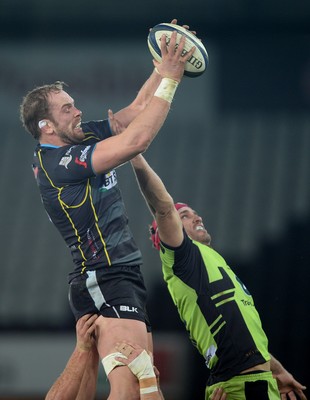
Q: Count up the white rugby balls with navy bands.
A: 1